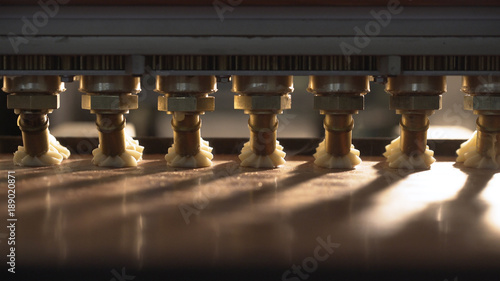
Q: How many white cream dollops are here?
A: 7